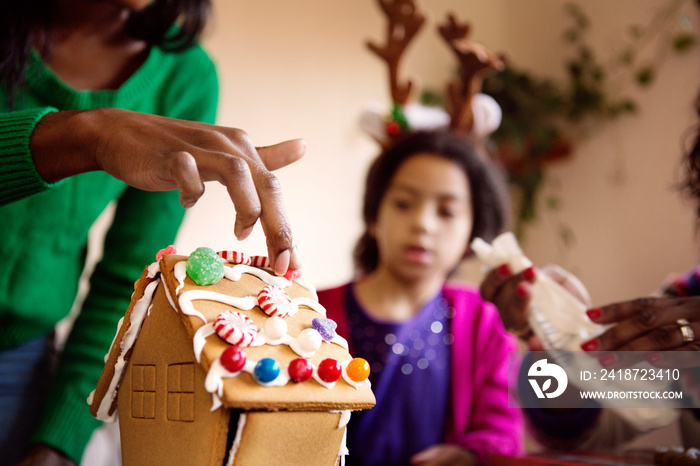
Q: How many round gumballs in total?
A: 7